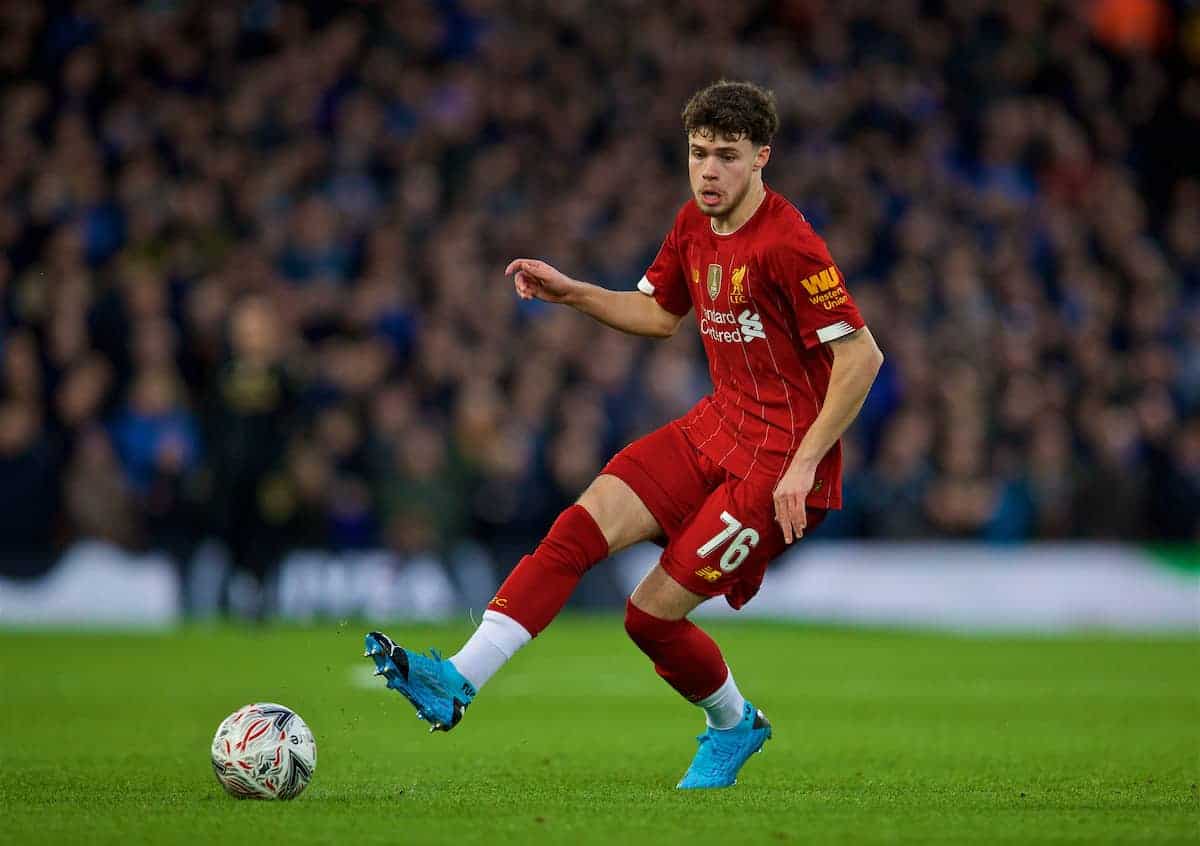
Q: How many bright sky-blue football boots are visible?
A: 2